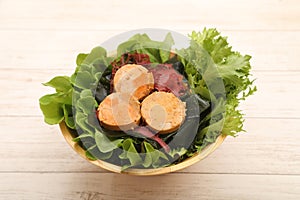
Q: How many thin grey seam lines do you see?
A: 4